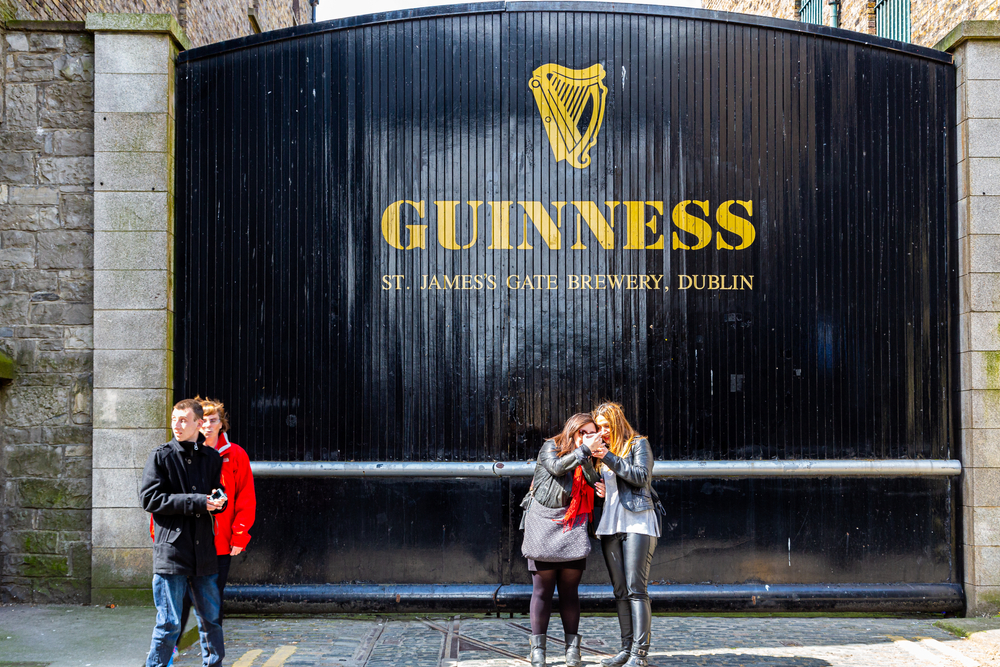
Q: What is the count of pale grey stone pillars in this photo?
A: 2